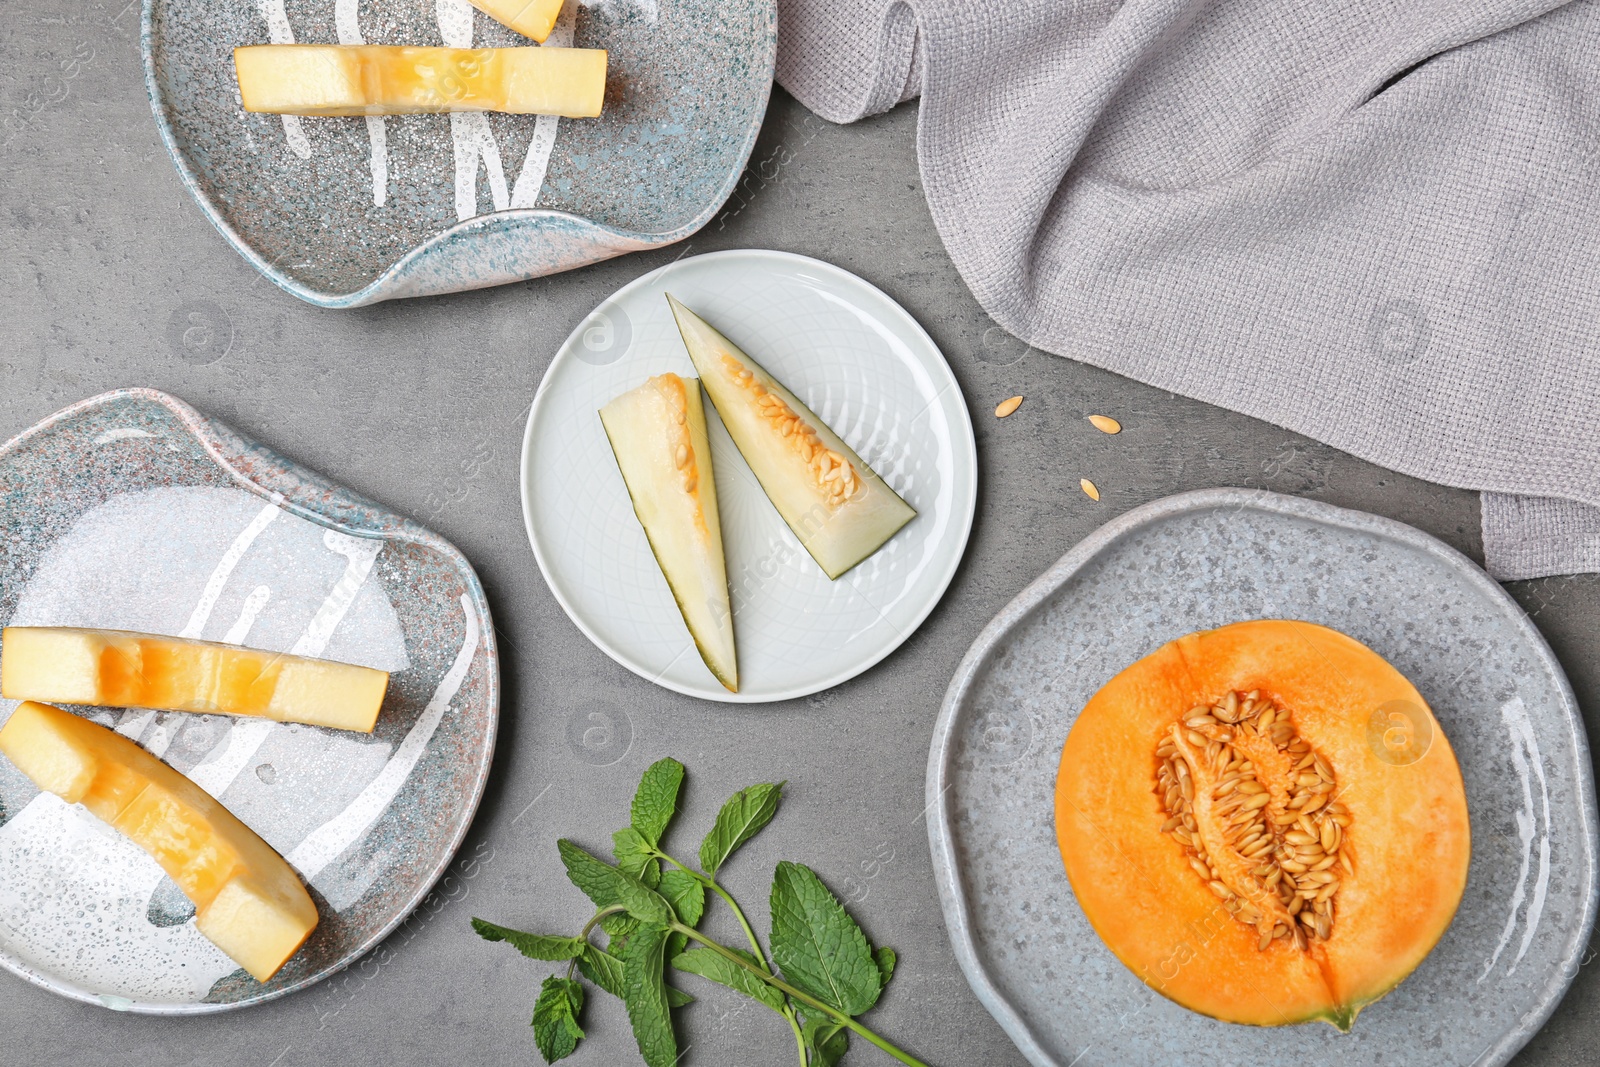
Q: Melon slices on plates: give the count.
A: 6